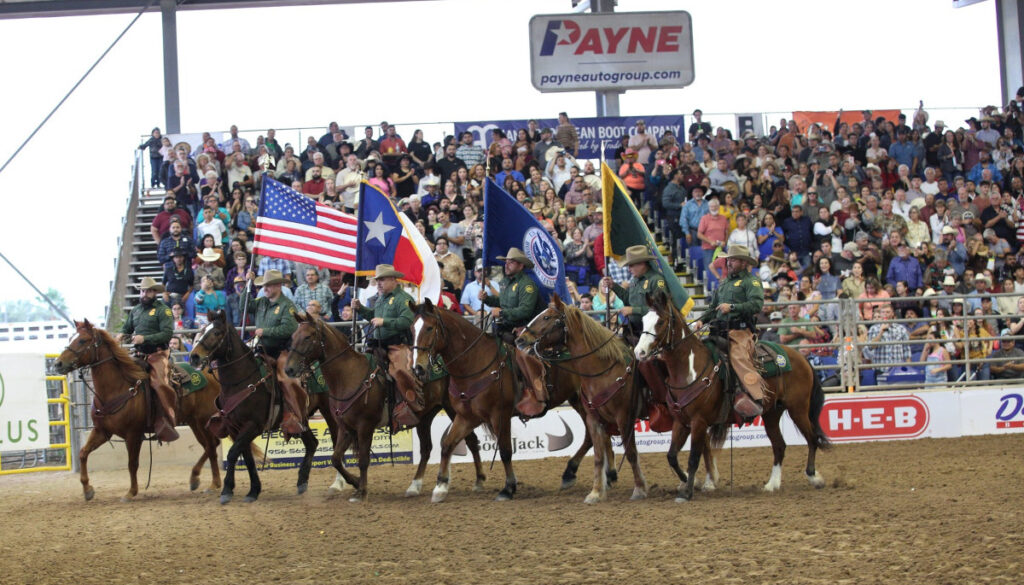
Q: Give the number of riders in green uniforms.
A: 6